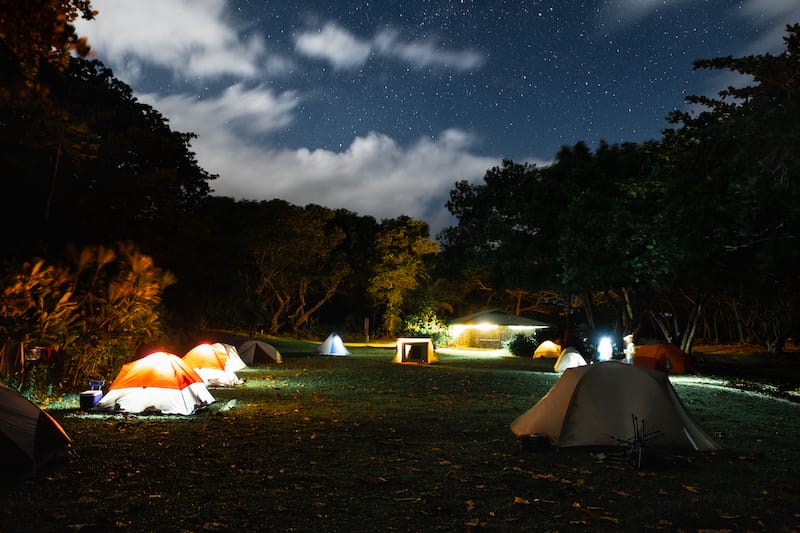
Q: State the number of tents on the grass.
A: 11